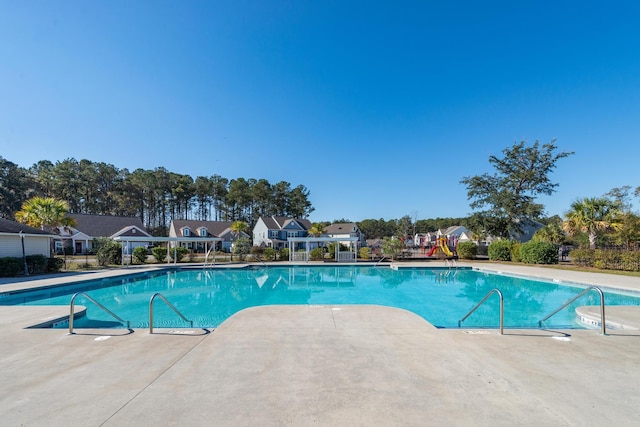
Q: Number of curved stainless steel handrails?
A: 4